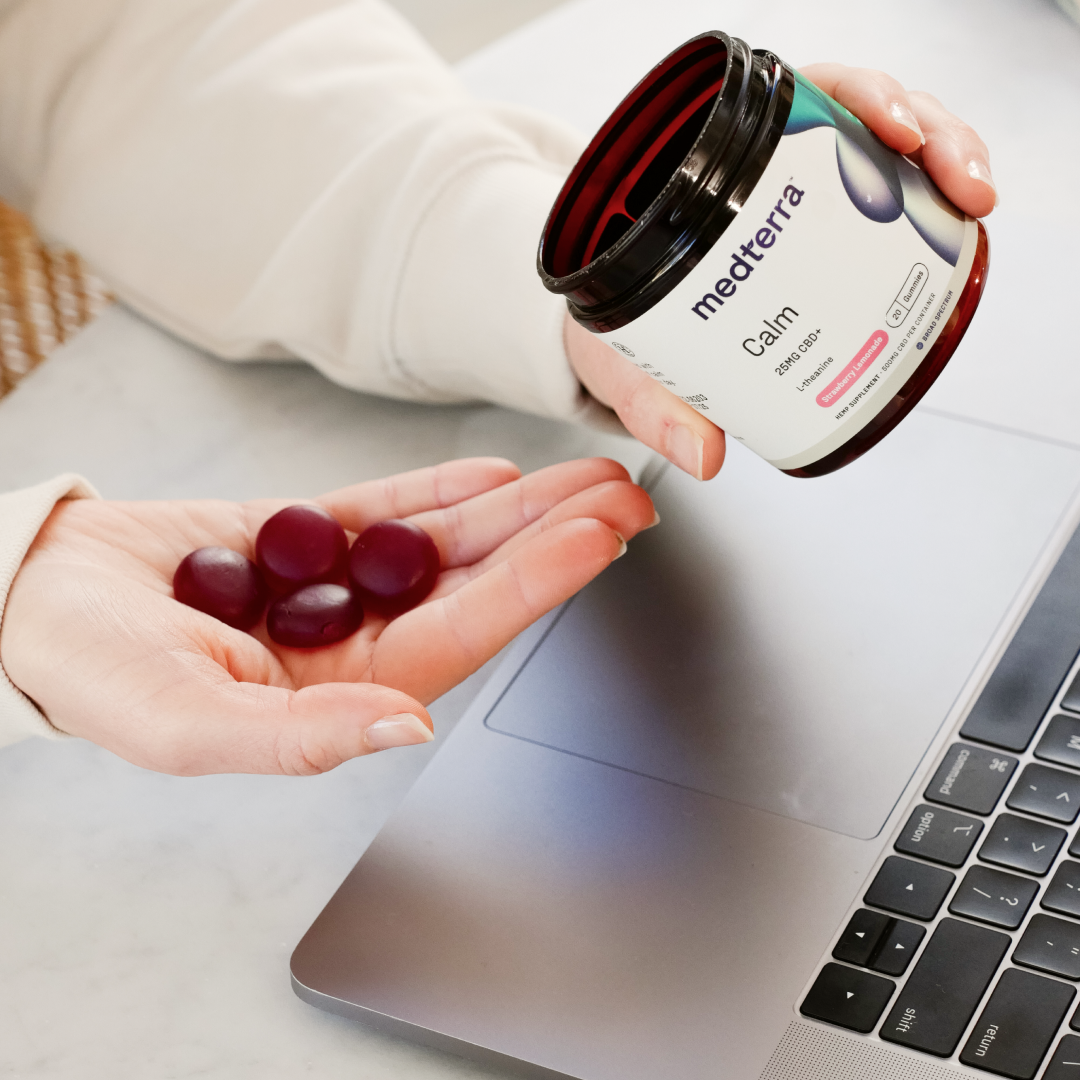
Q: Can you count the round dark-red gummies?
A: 4